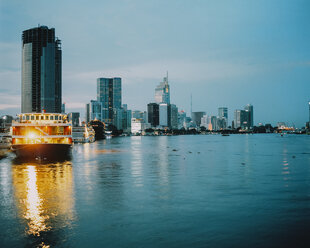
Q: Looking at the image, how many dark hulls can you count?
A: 1